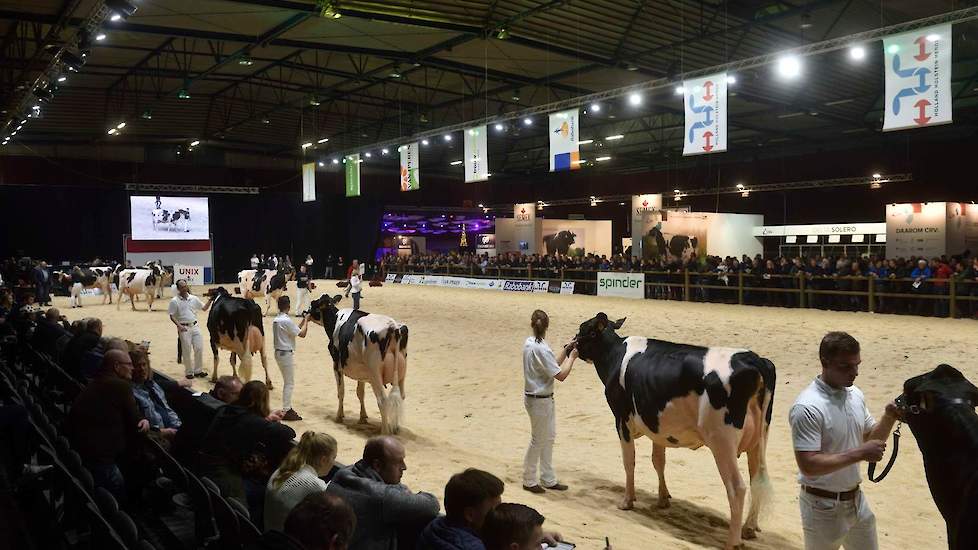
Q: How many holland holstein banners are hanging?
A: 2